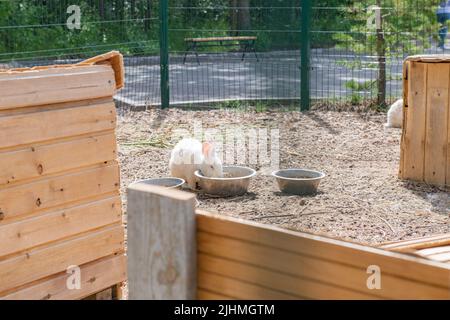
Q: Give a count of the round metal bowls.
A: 3